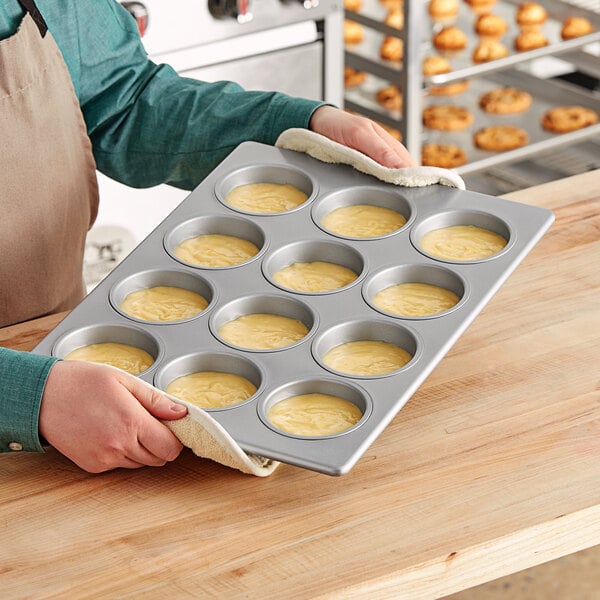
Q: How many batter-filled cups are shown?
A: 12